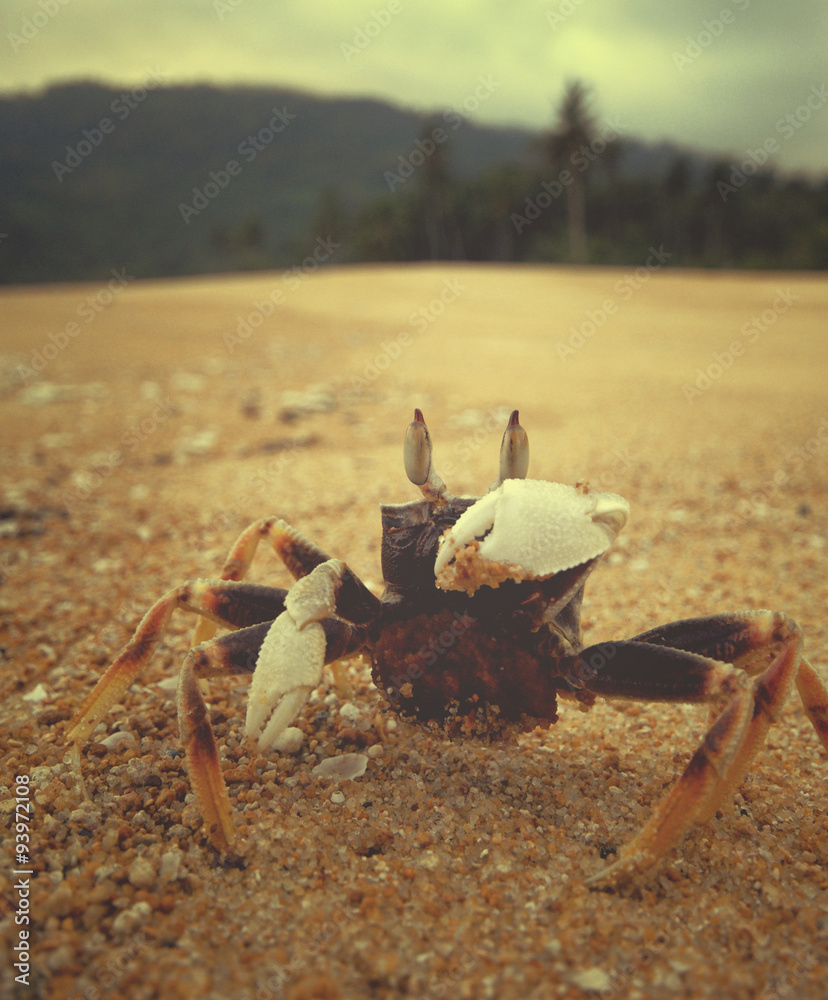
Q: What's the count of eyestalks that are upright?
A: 2